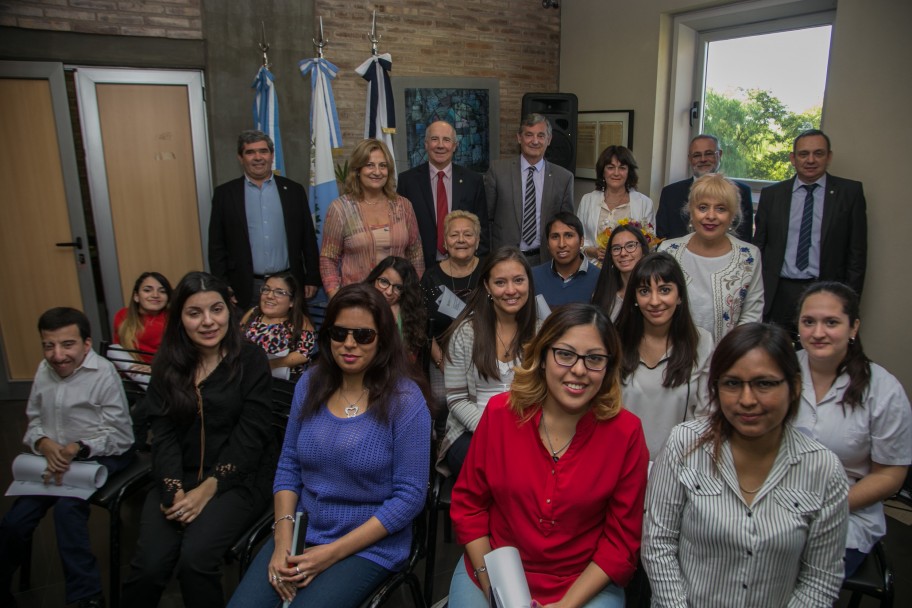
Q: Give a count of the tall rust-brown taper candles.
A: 0